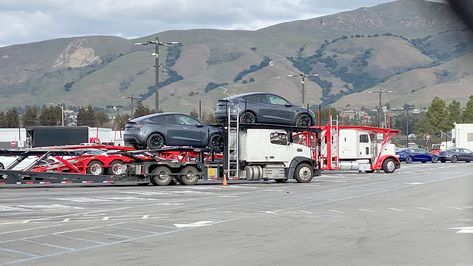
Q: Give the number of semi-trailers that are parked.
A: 2